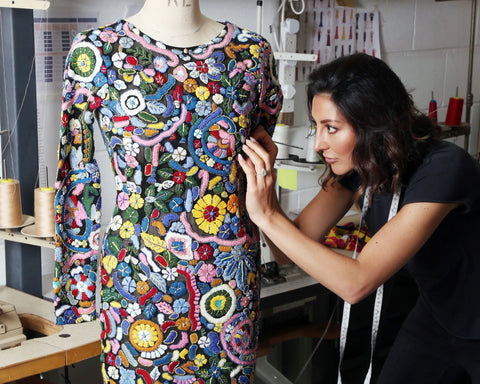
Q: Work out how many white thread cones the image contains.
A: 2